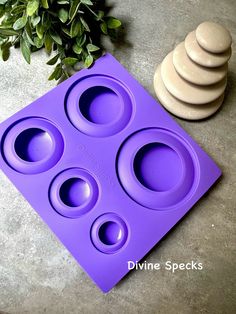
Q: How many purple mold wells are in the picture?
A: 5